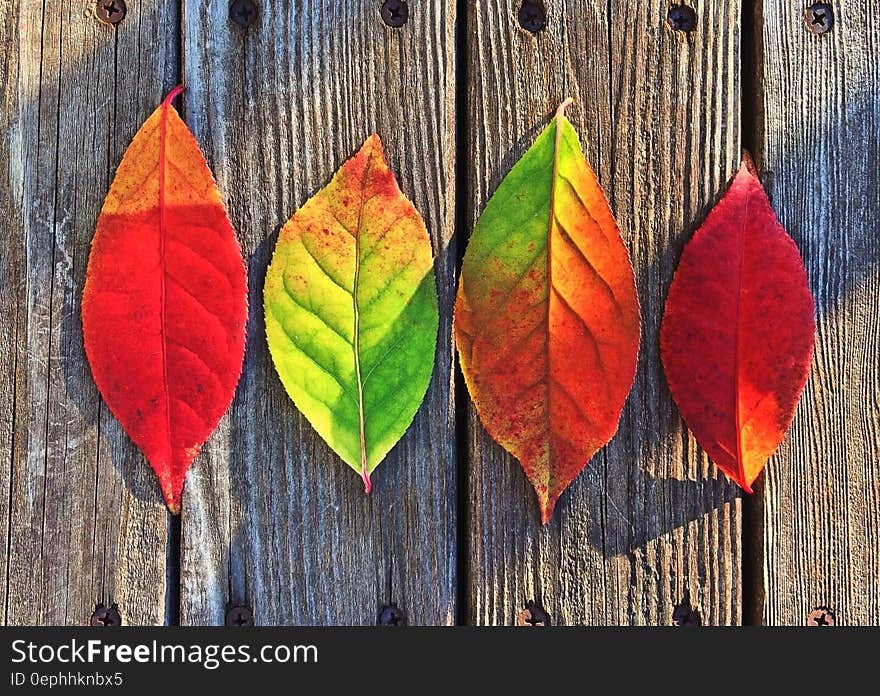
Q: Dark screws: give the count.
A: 12